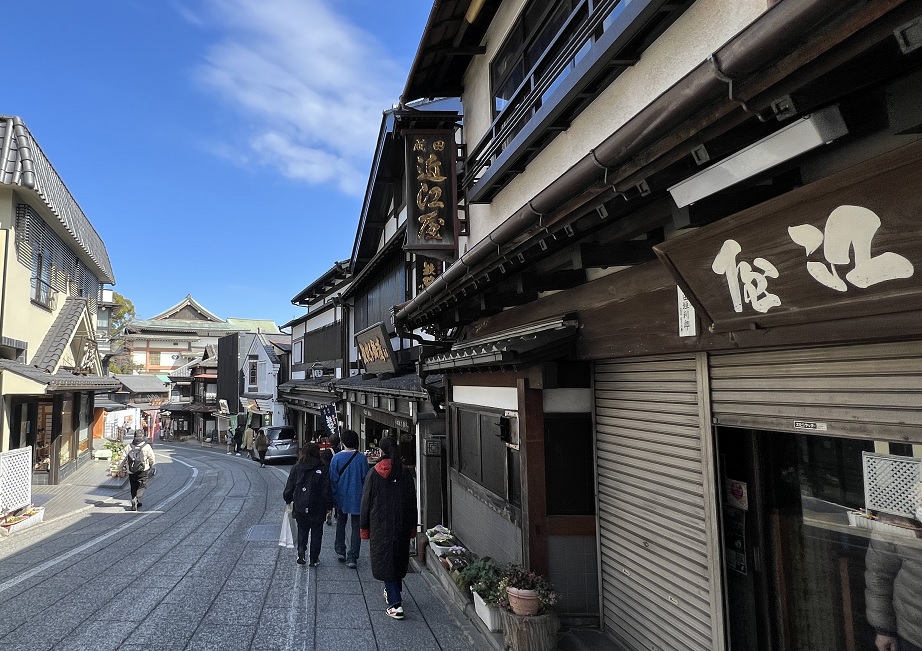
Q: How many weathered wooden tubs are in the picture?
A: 1